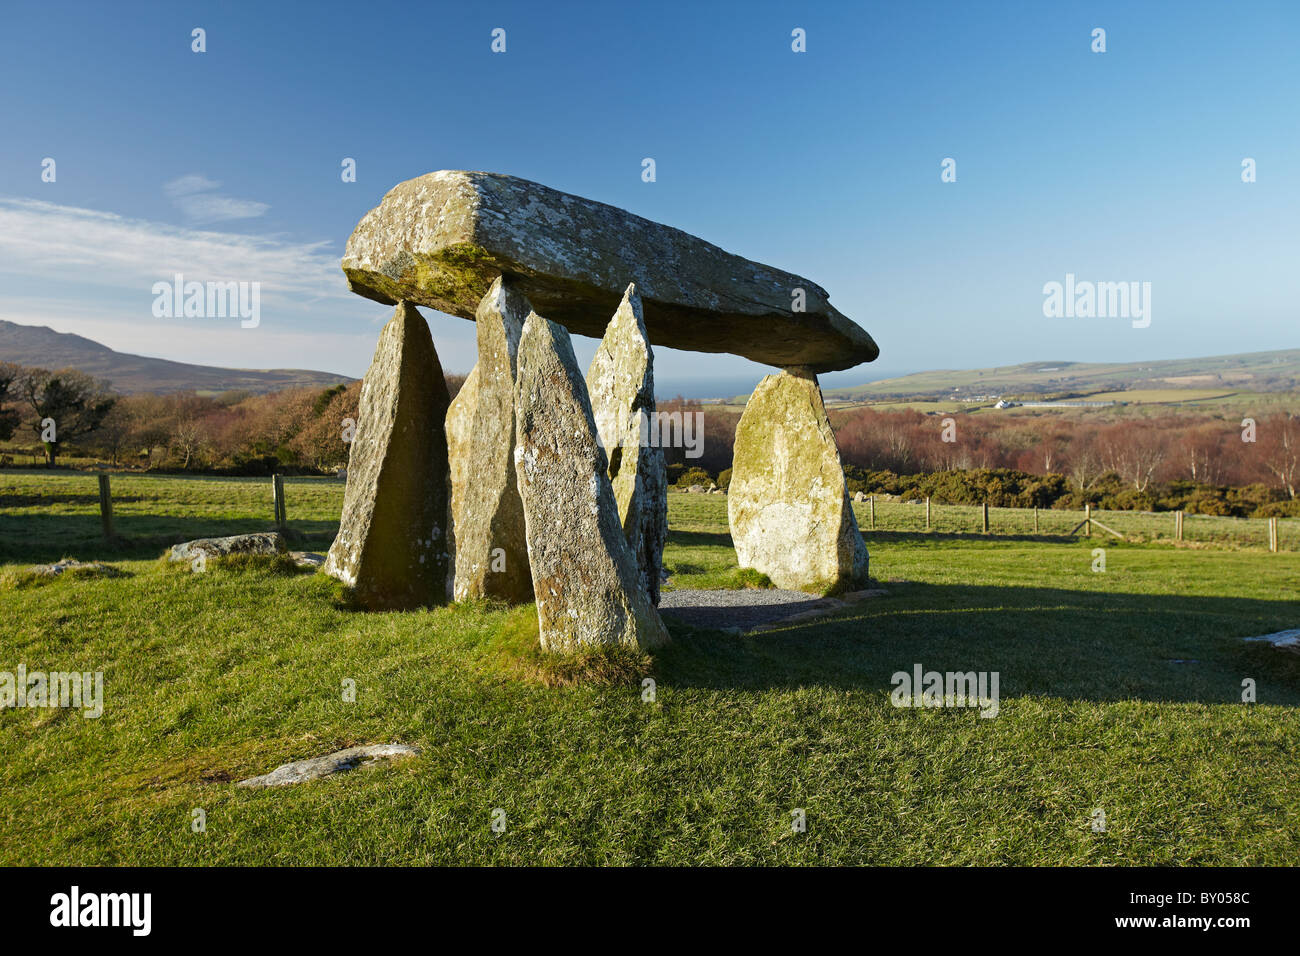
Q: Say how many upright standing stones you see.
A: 5